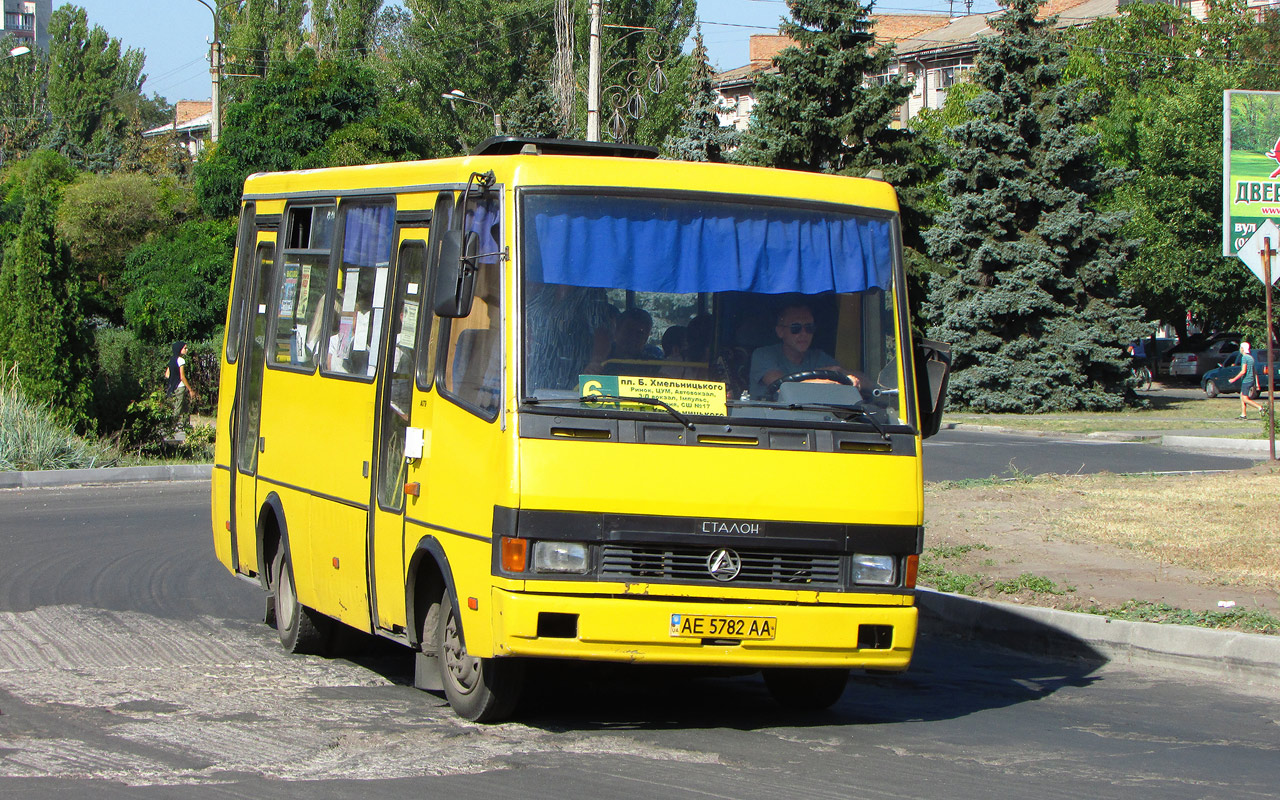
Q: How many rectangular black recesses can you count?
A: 2